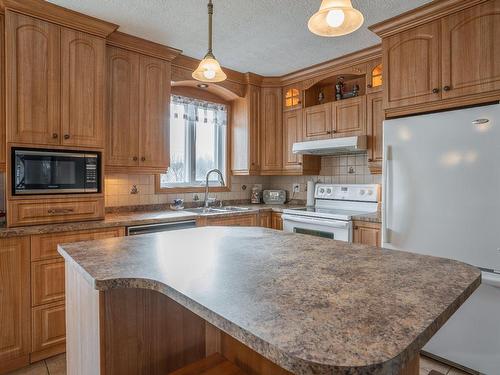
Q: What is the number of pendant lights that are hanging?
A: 2